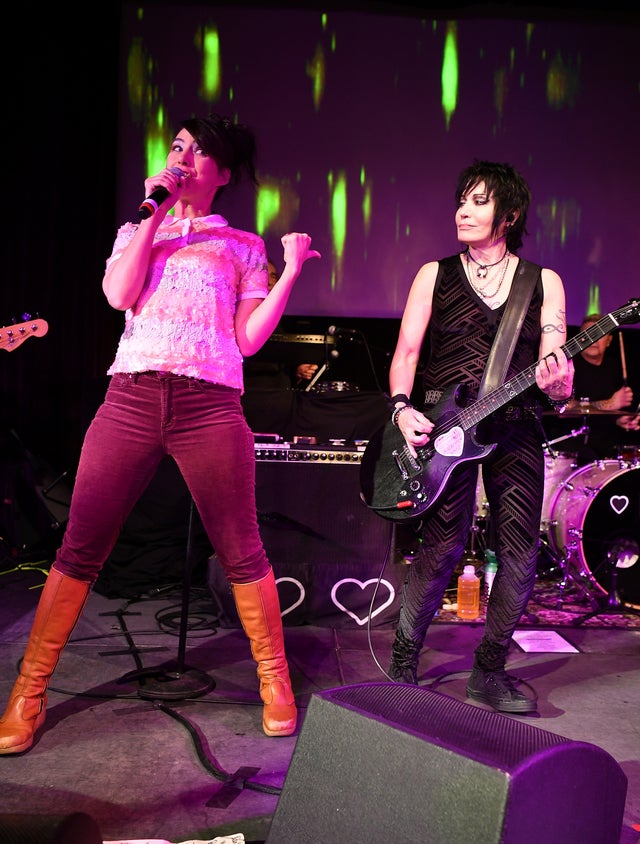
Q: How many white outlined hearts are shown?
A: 3